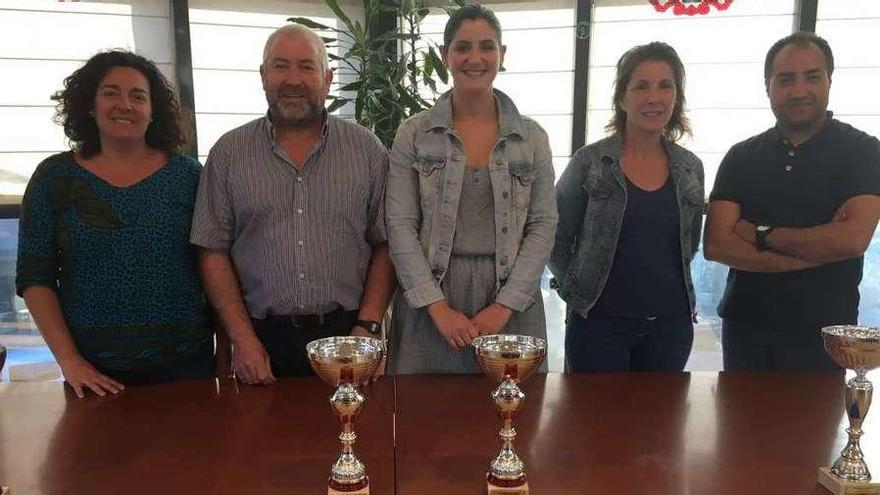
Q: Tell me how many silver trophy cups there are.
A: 3